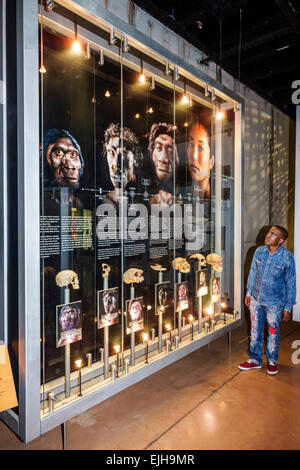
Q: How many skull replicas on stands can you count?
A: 7